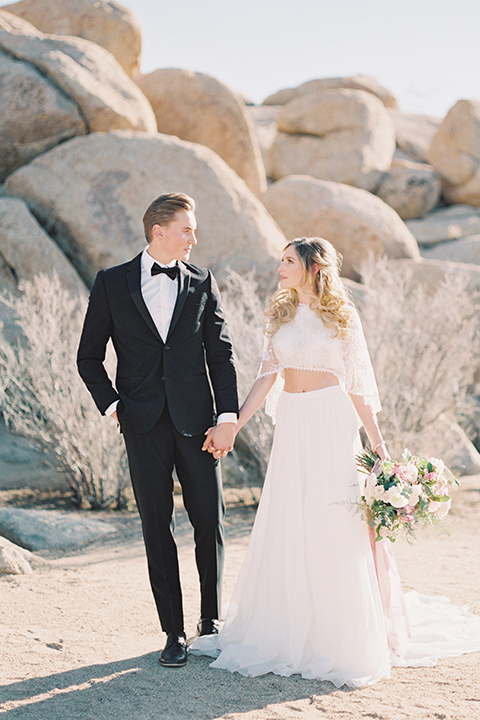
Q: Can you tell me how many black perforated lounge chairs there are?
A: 0